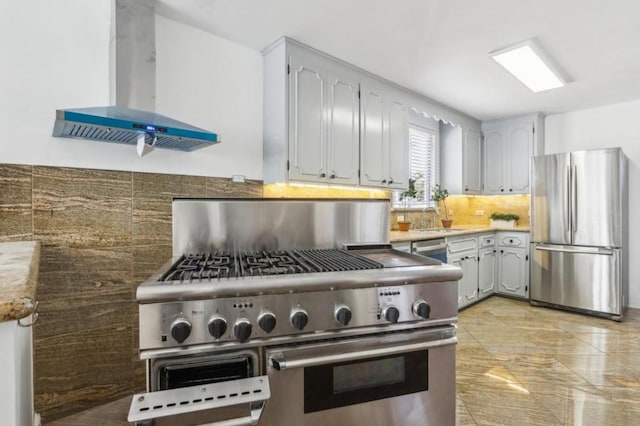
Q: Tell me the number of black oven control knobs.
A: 8